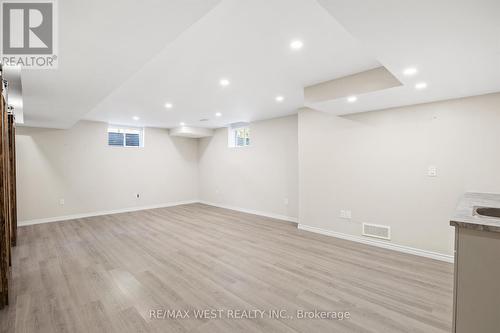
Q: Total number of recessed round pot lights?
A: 10